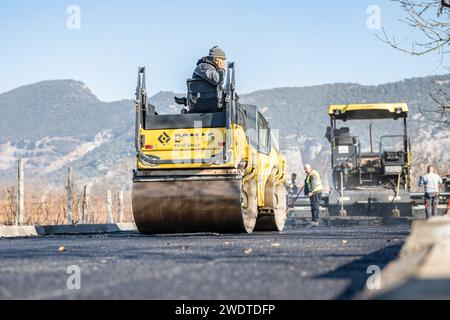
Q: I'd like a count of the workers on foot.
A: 2